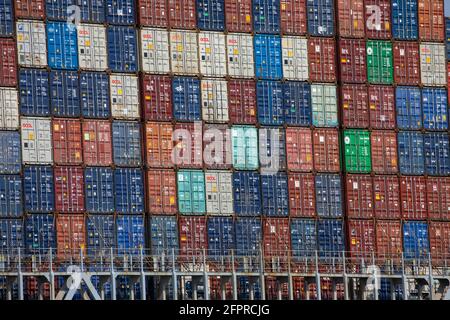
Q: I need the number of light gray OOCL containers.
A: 11